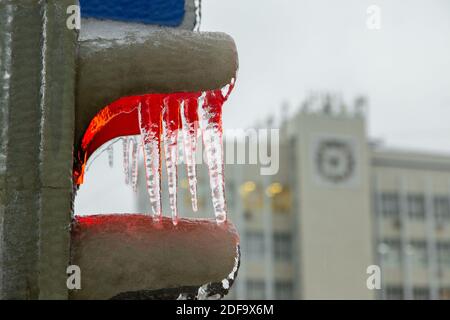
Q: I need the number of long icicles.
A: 4